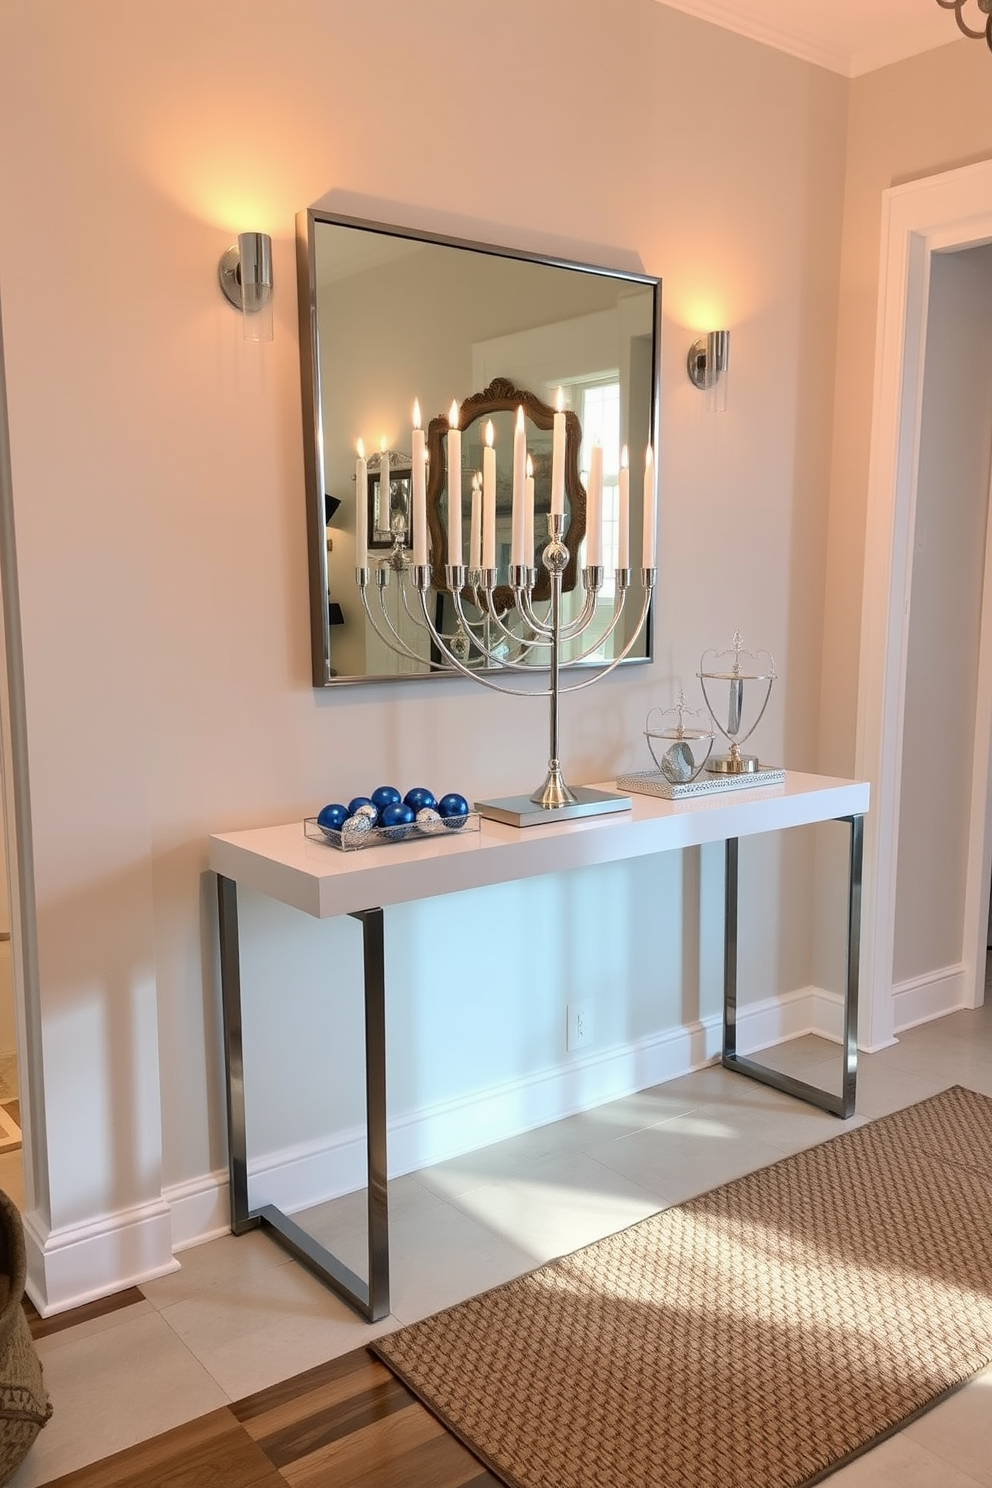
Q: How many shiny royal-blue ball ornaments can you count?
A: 6